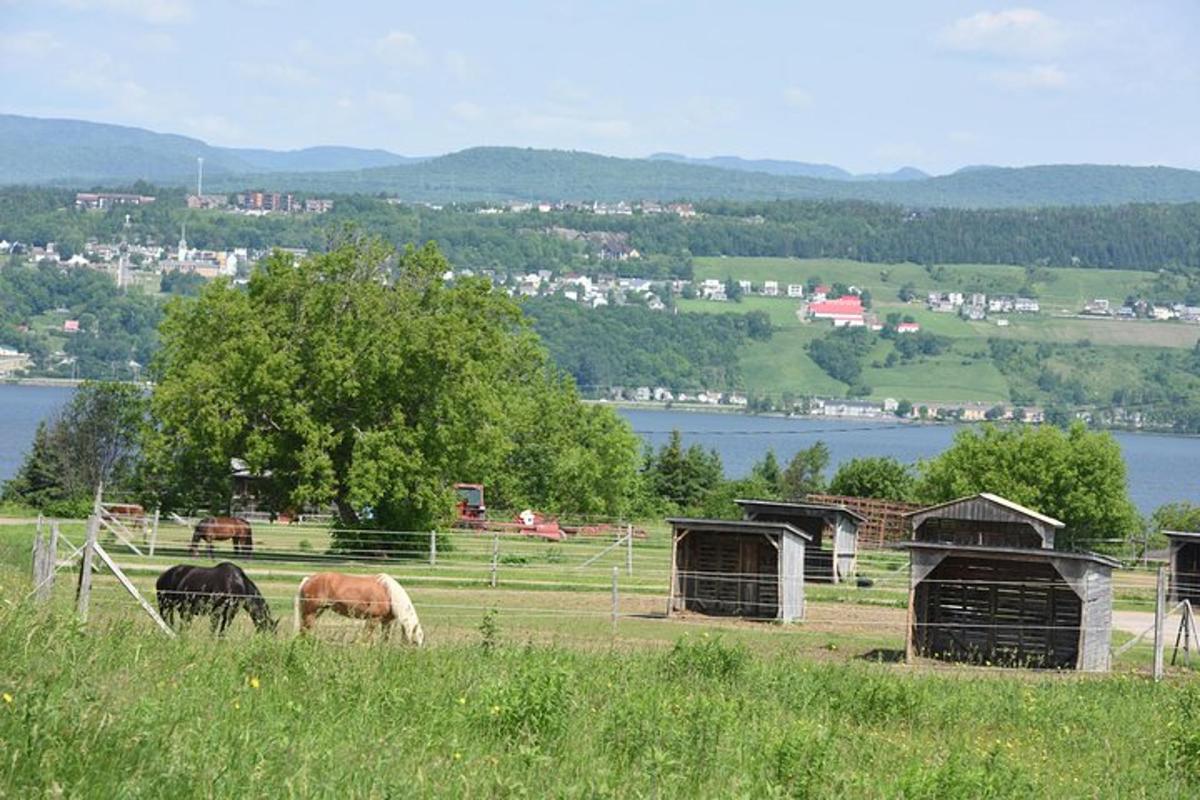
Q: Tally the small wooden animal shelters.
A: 5